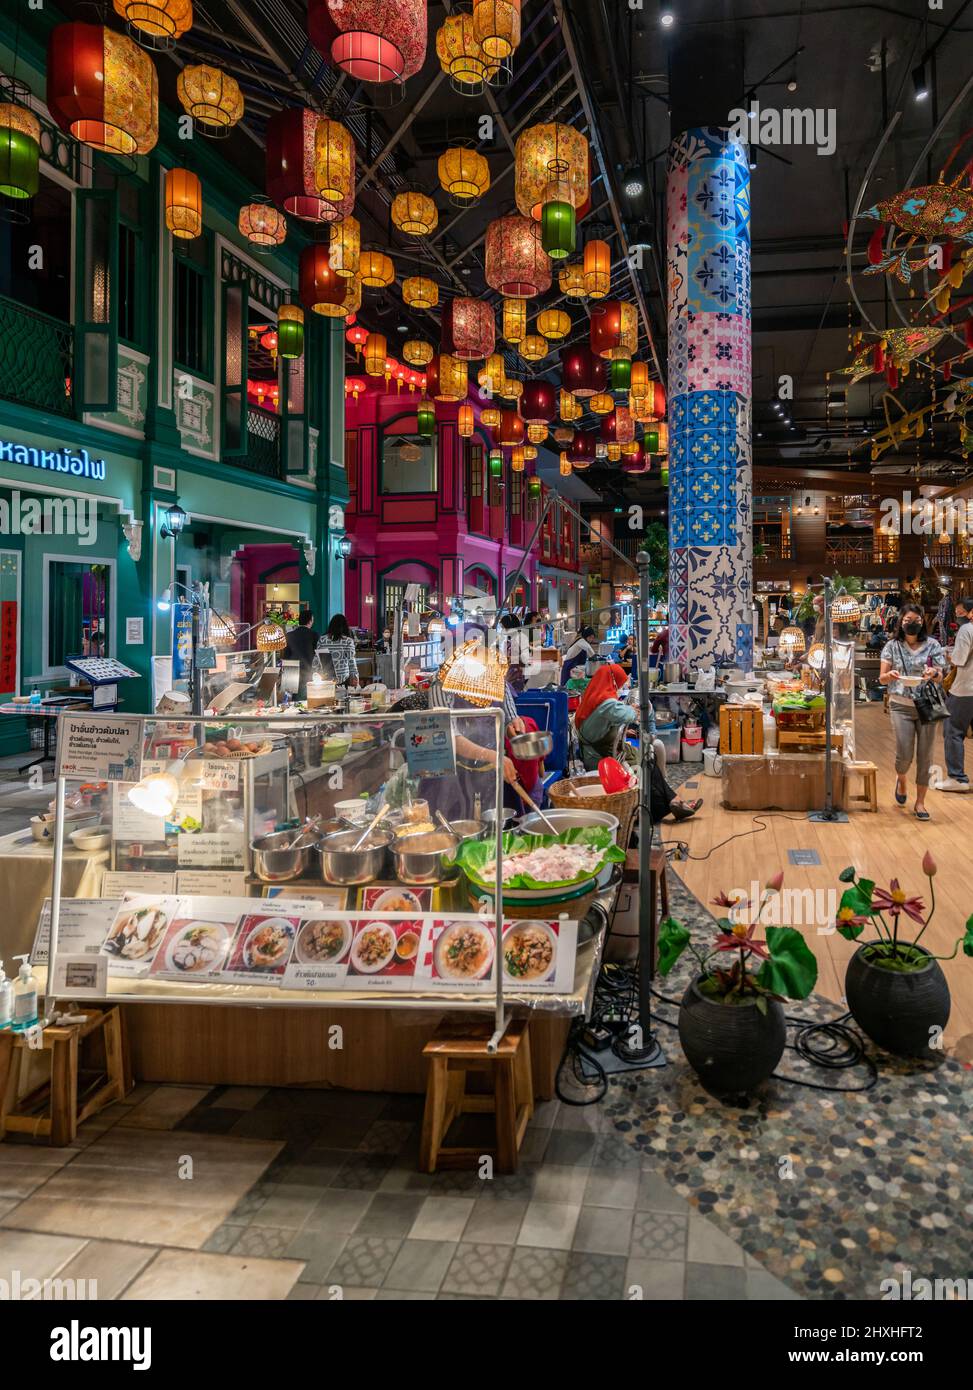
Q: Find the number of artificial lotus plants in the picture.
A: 2